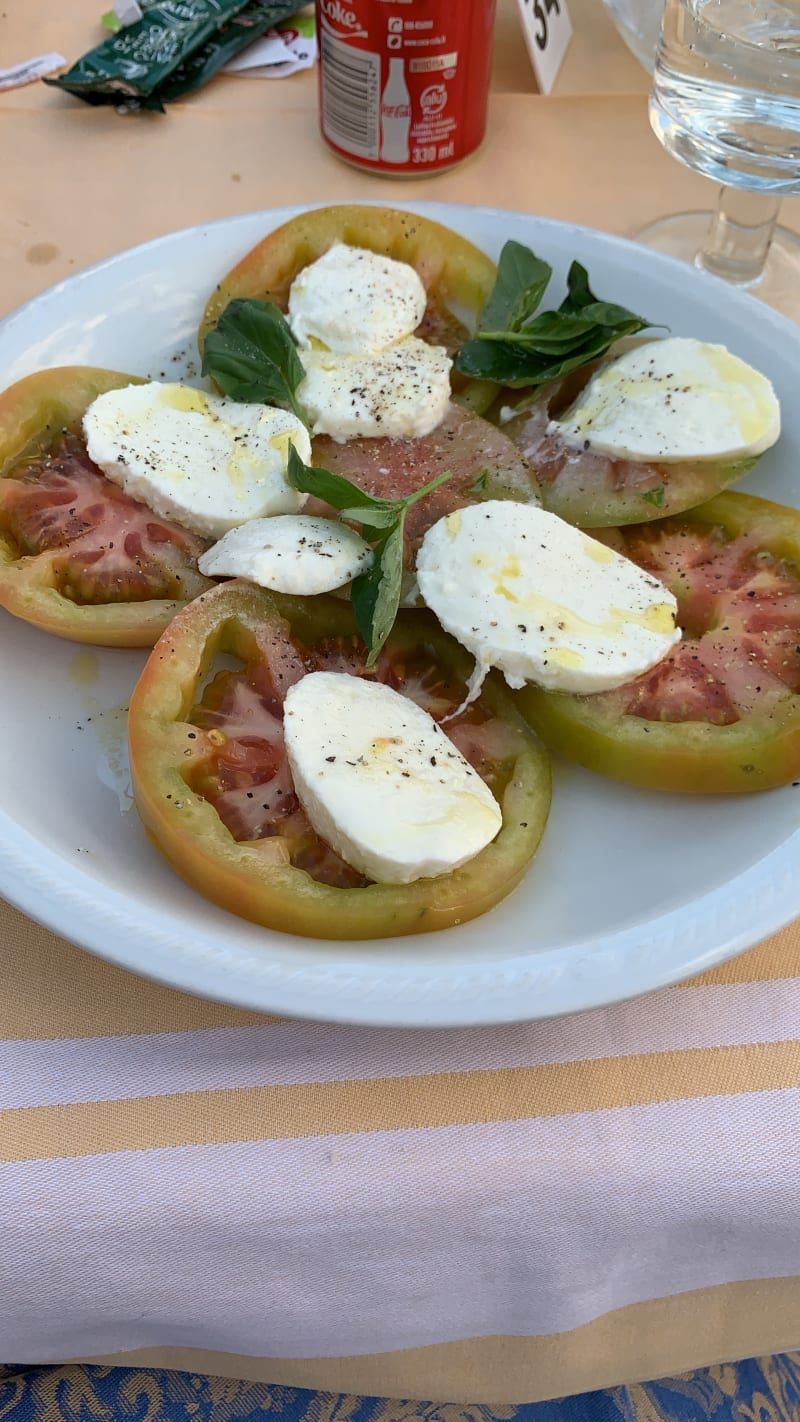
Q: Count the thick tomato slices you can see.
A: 6